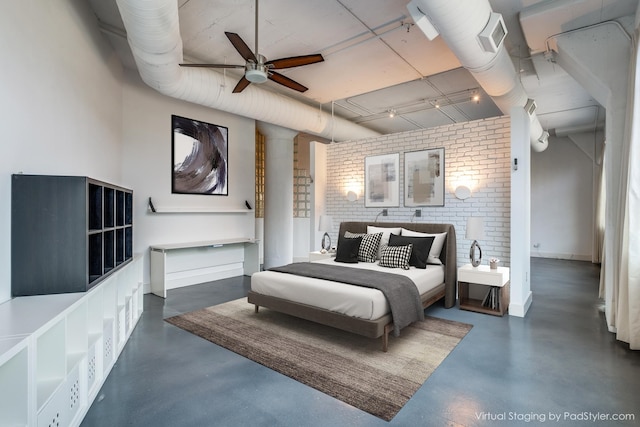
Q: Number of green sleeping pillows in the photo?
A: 0